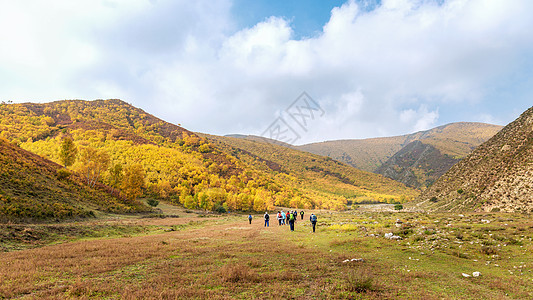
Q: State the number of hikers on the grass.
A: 9